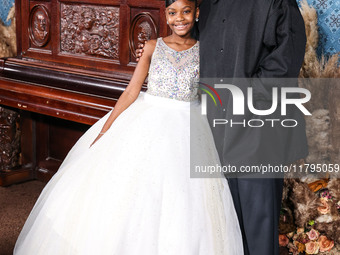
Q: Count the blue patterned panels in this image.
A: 2